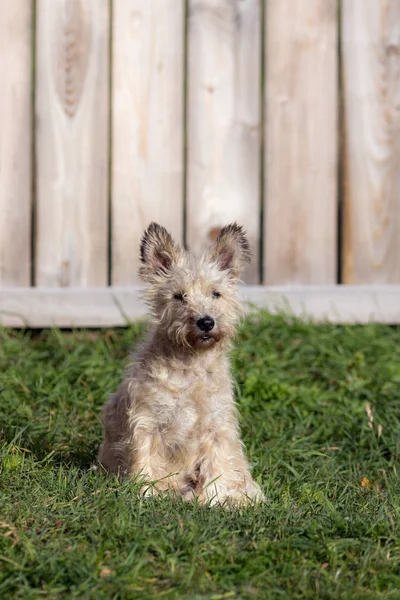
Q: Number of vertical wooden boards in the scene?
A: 6